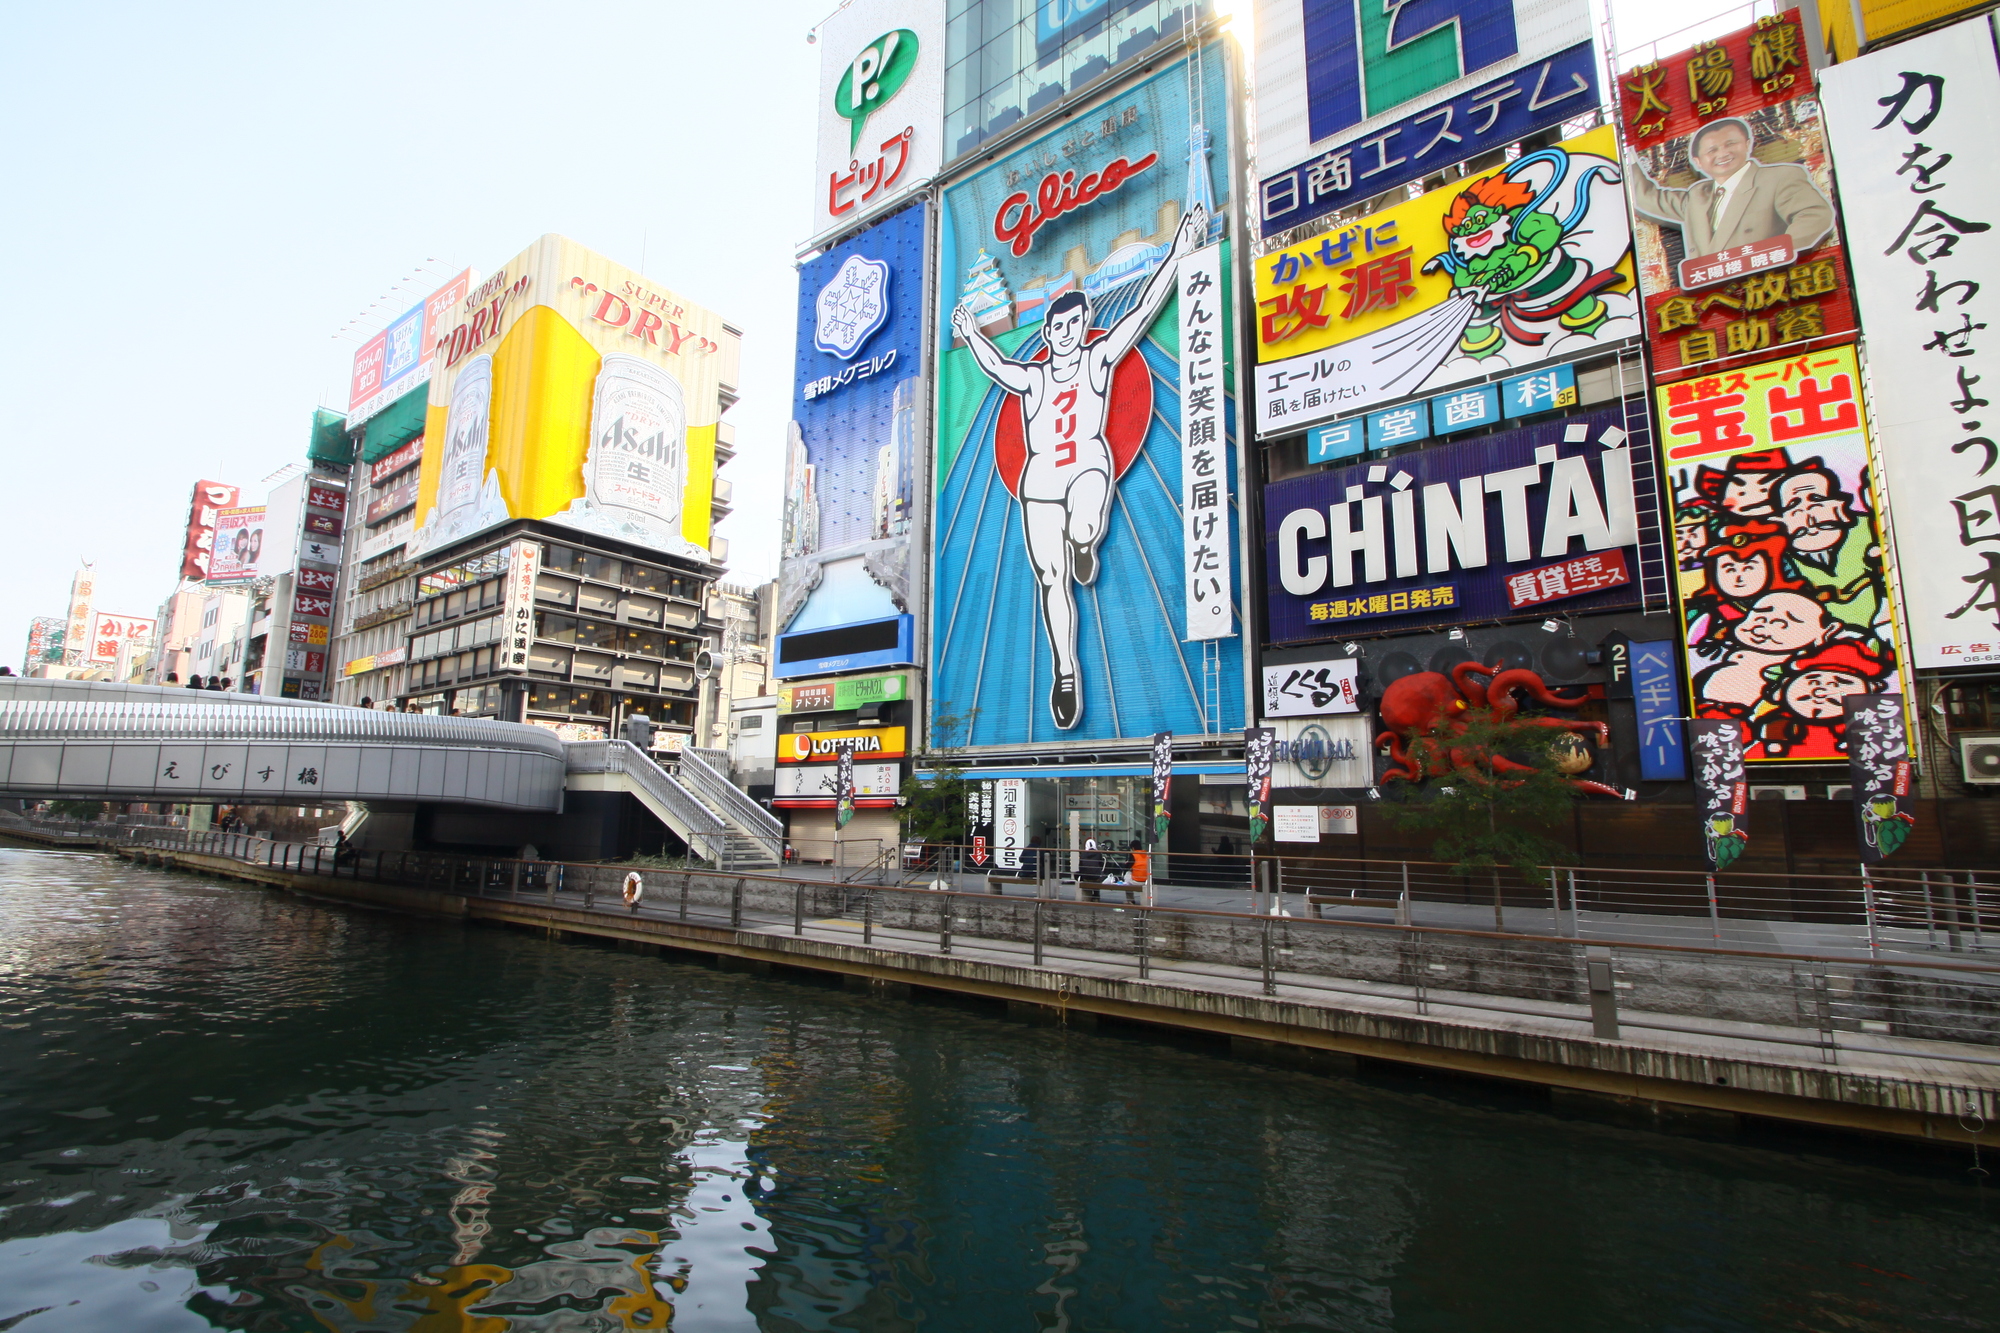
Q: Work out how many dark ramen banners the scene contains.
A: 5